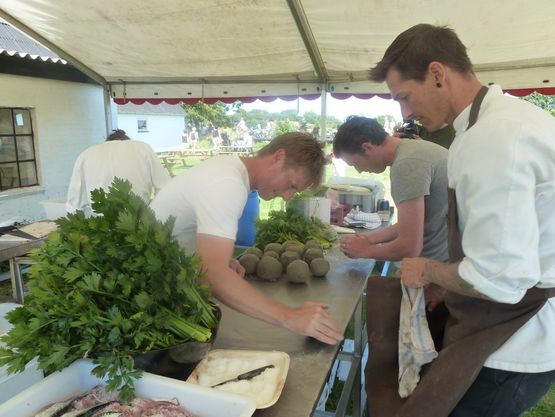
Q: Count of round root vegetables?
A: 12